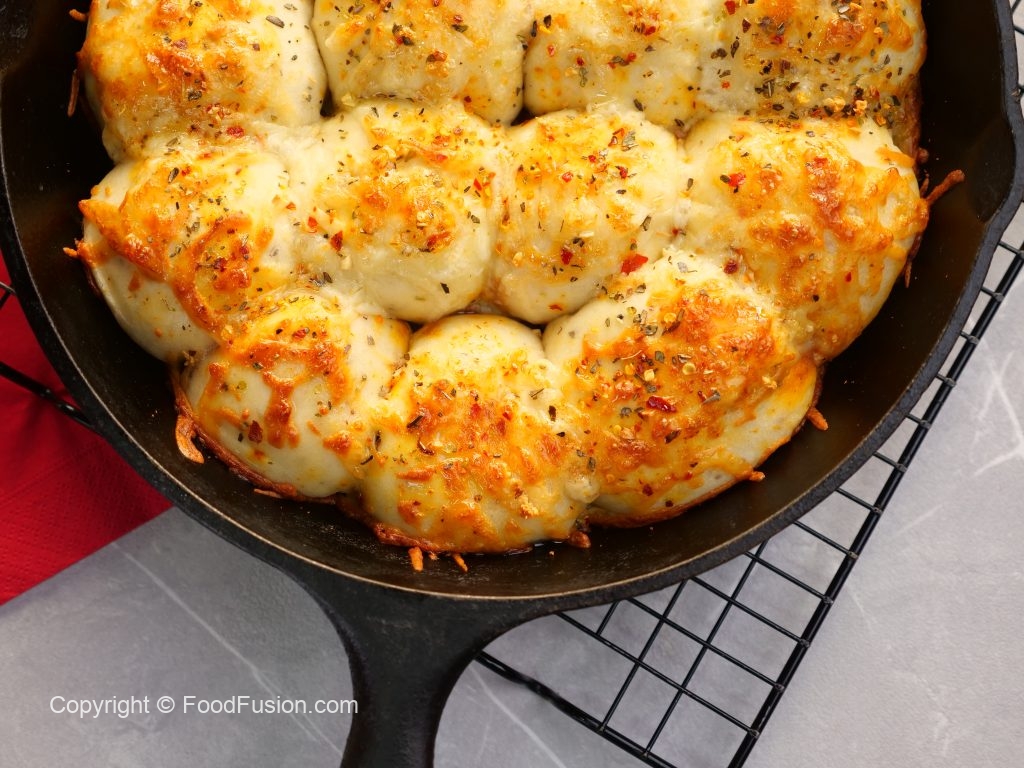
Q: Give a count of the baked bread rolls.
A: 11